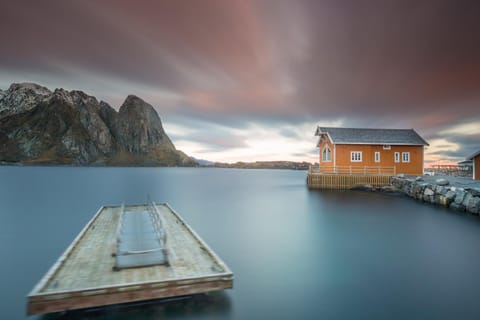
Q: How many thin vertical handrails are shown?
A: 2